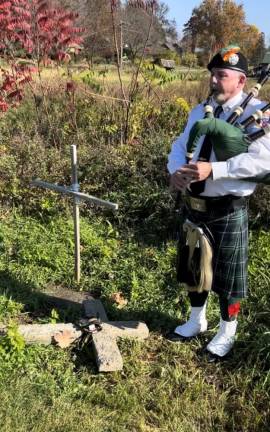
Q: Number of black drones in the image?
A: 3